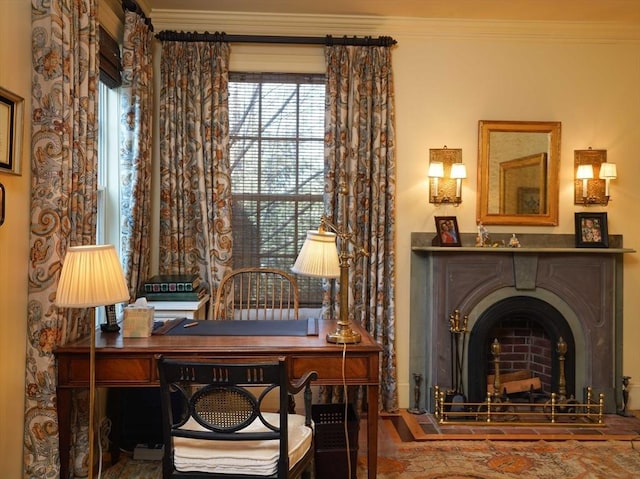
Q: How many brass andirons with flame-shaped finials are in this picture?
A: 2